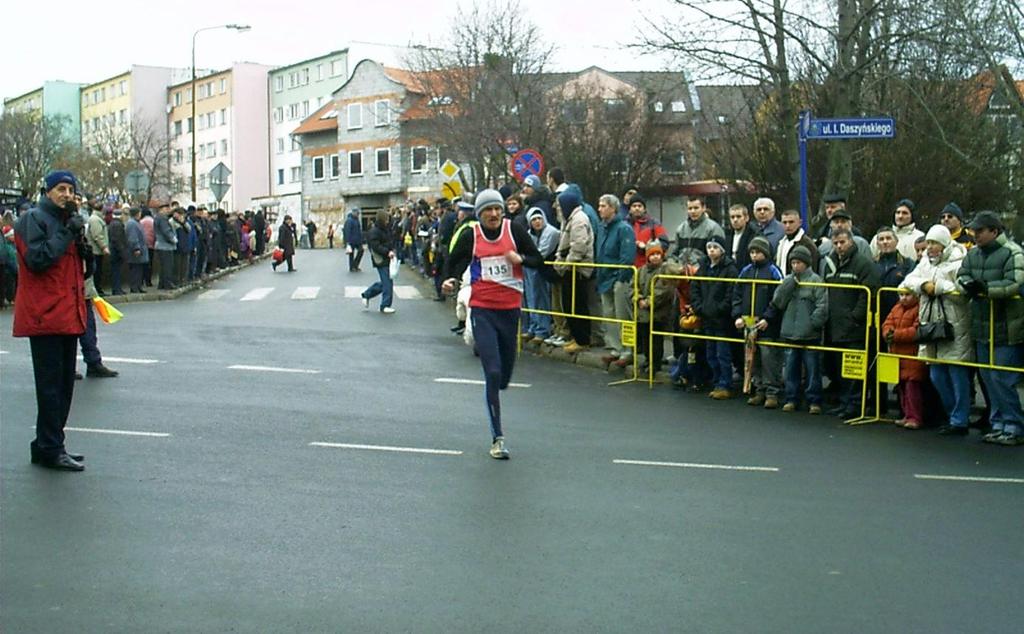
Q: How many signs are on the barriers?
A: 3